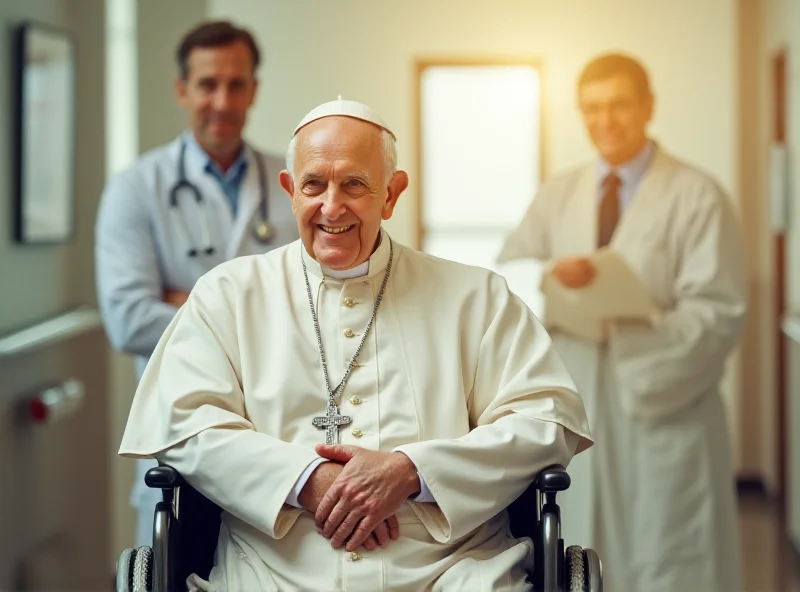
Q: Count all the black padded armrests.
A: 2